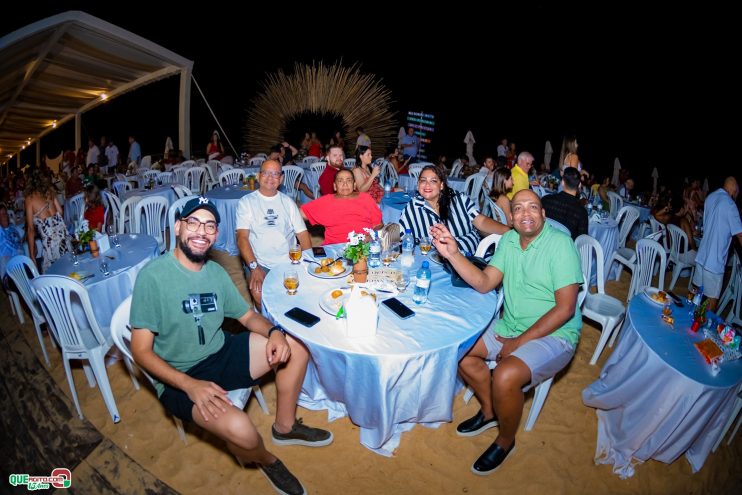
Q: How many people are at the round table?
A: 5